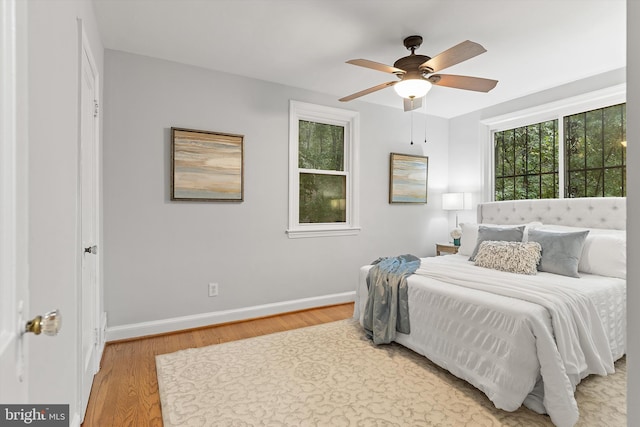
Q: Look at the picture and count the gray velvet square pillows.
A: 2